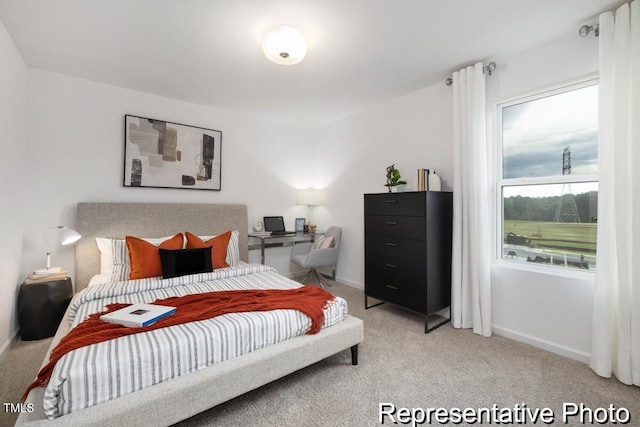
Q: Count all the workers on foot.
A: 0